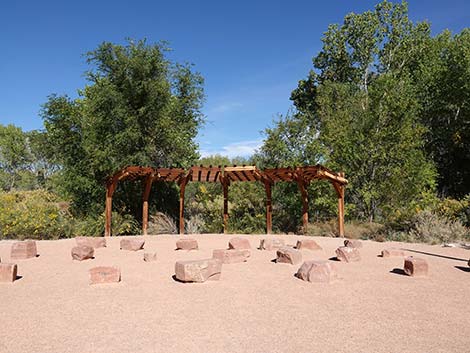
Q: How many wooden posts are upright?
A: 7